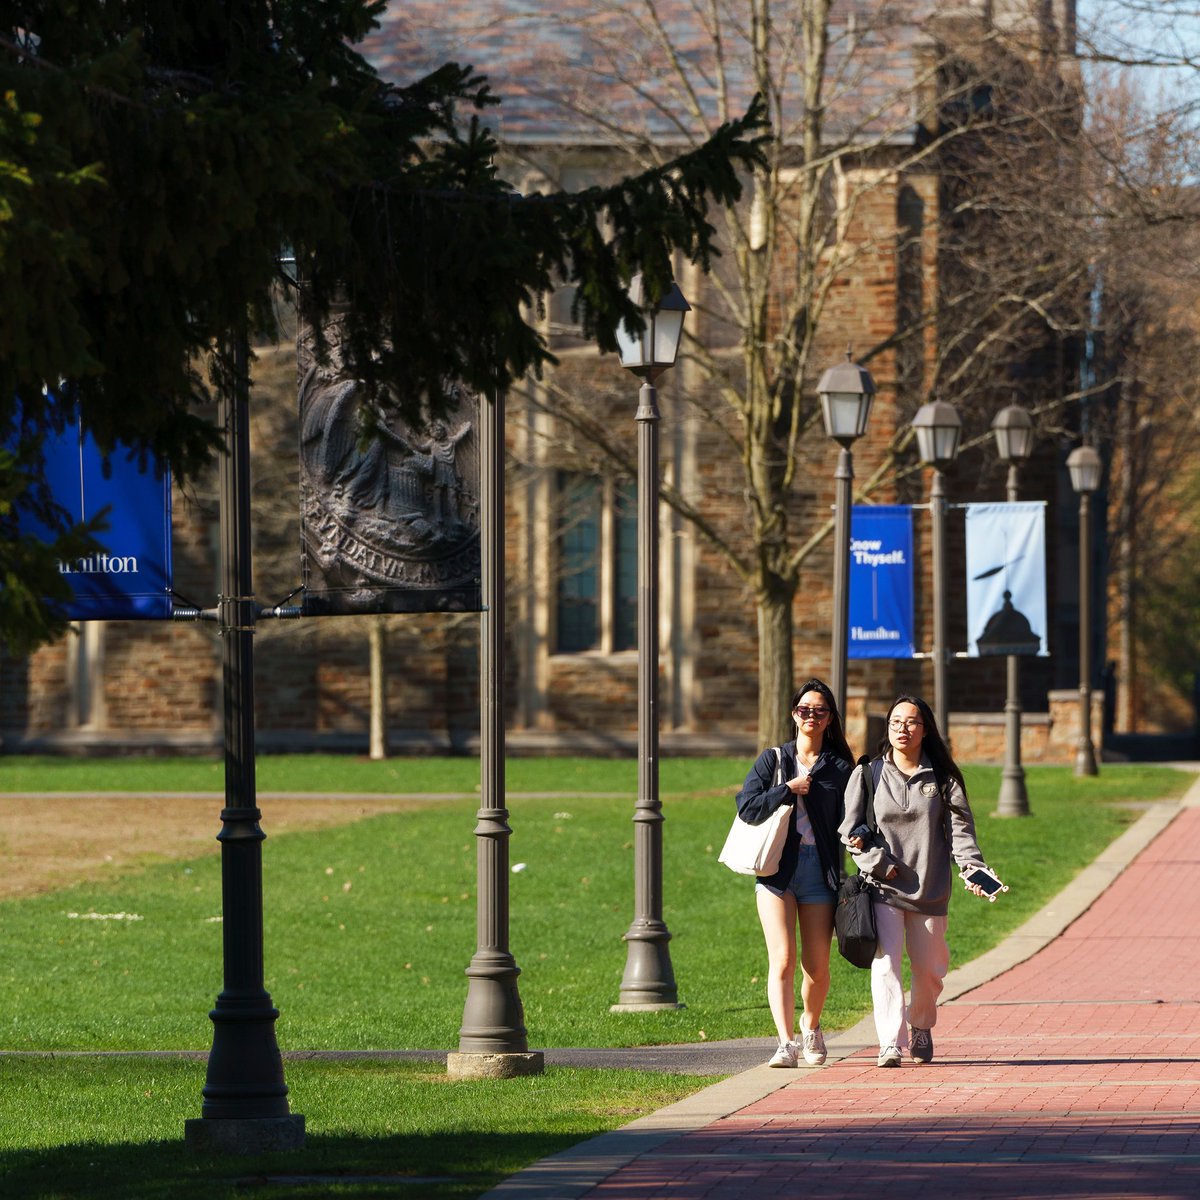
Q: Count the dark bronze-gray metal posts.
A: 7